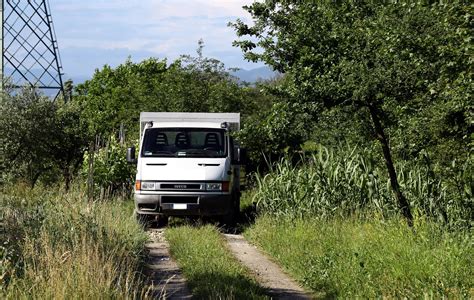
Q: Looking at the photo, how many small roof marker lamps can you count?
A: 2